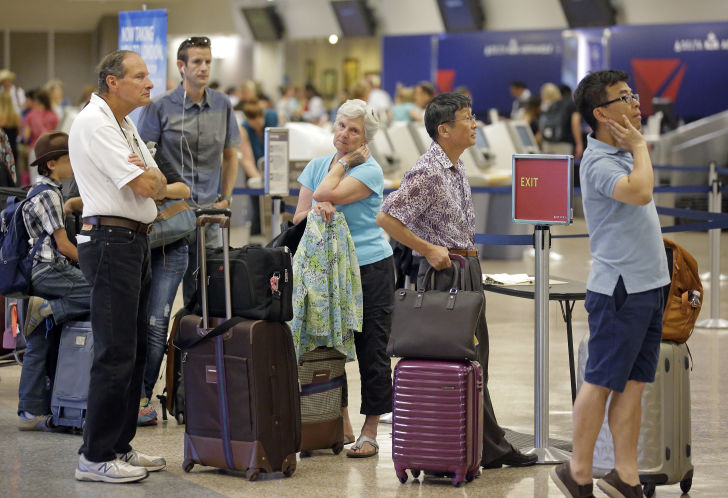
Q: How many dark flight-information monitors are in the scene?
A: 4